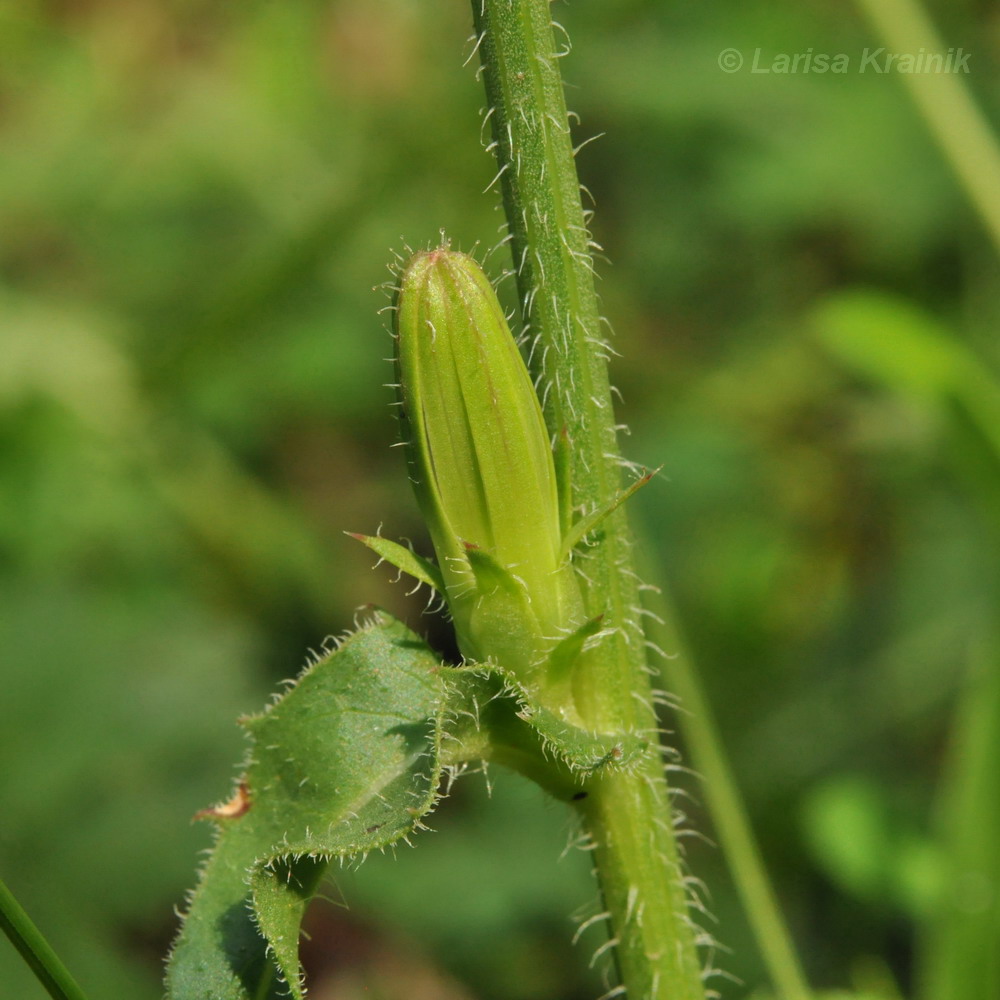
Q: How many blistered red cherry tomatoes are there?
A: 0